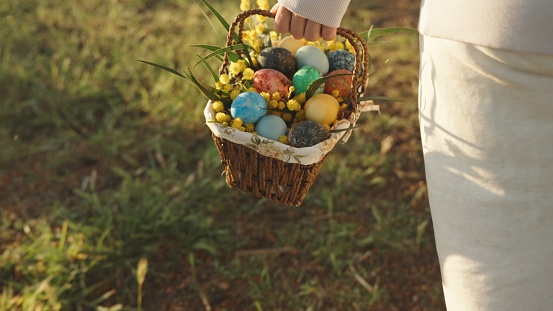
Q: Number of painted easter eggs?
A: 11